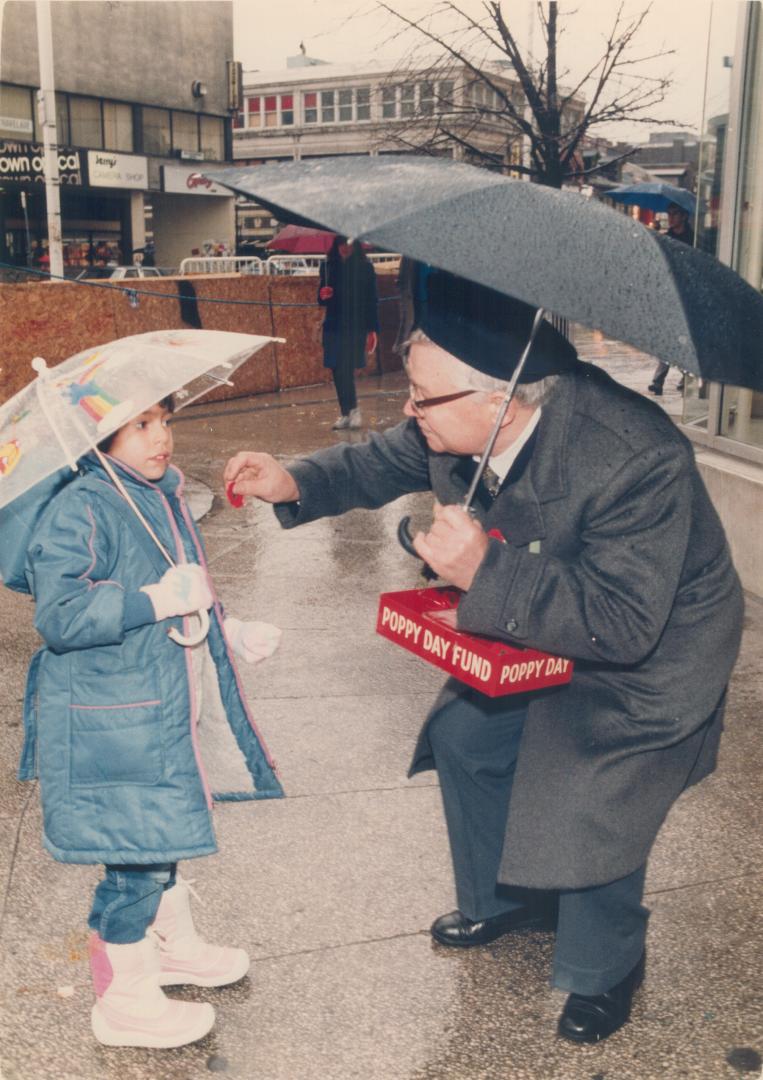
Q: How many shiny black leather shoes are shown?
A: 2